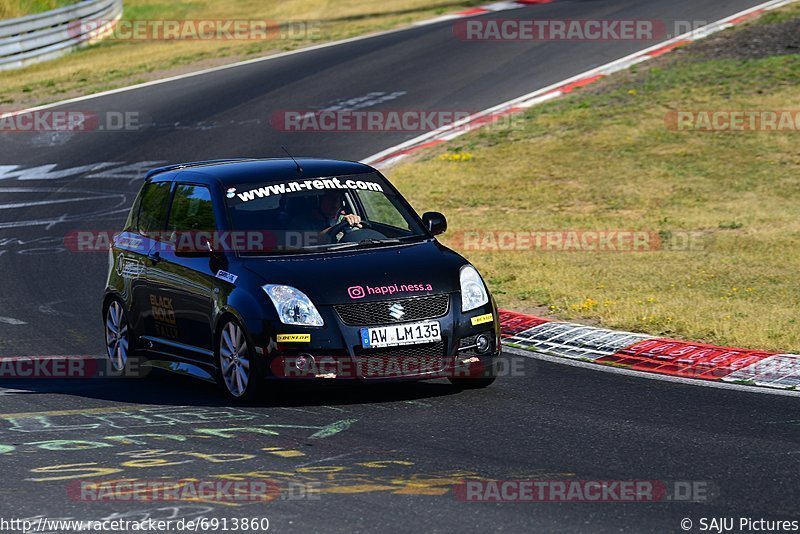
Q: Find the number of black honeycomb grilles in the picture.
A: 2